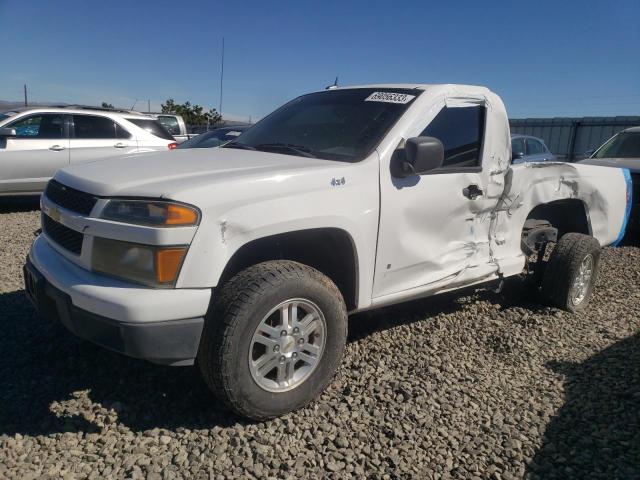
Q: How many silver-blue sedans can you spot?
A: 1